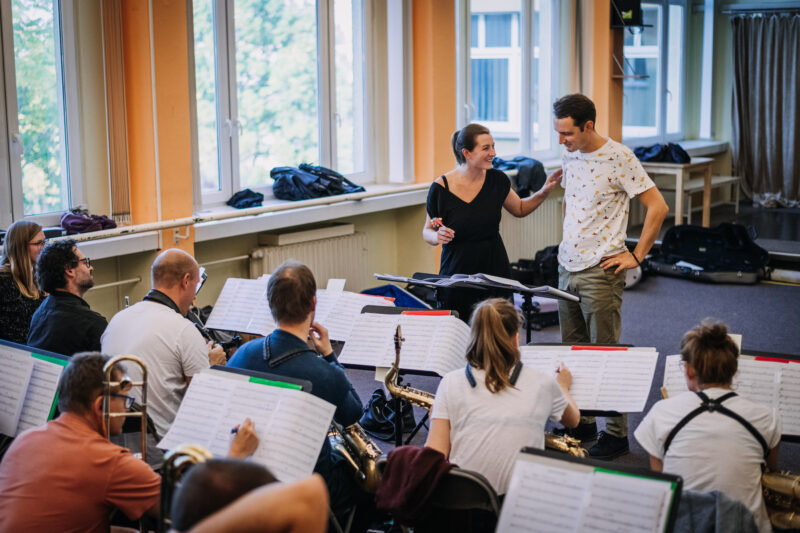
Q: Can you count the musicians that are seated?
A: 8